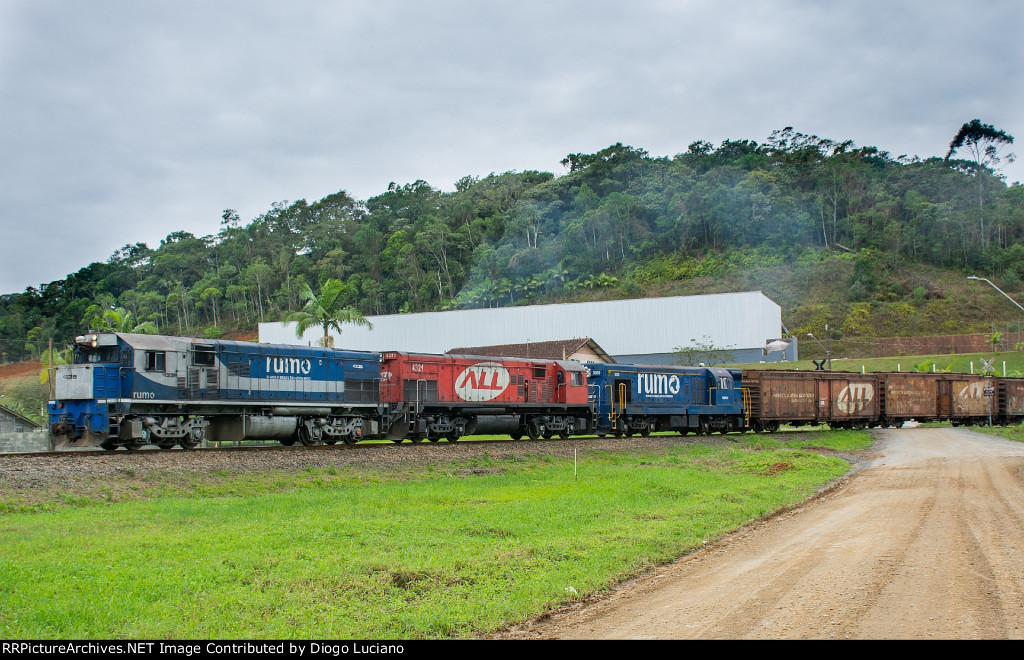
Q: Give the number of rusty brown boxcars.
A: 3